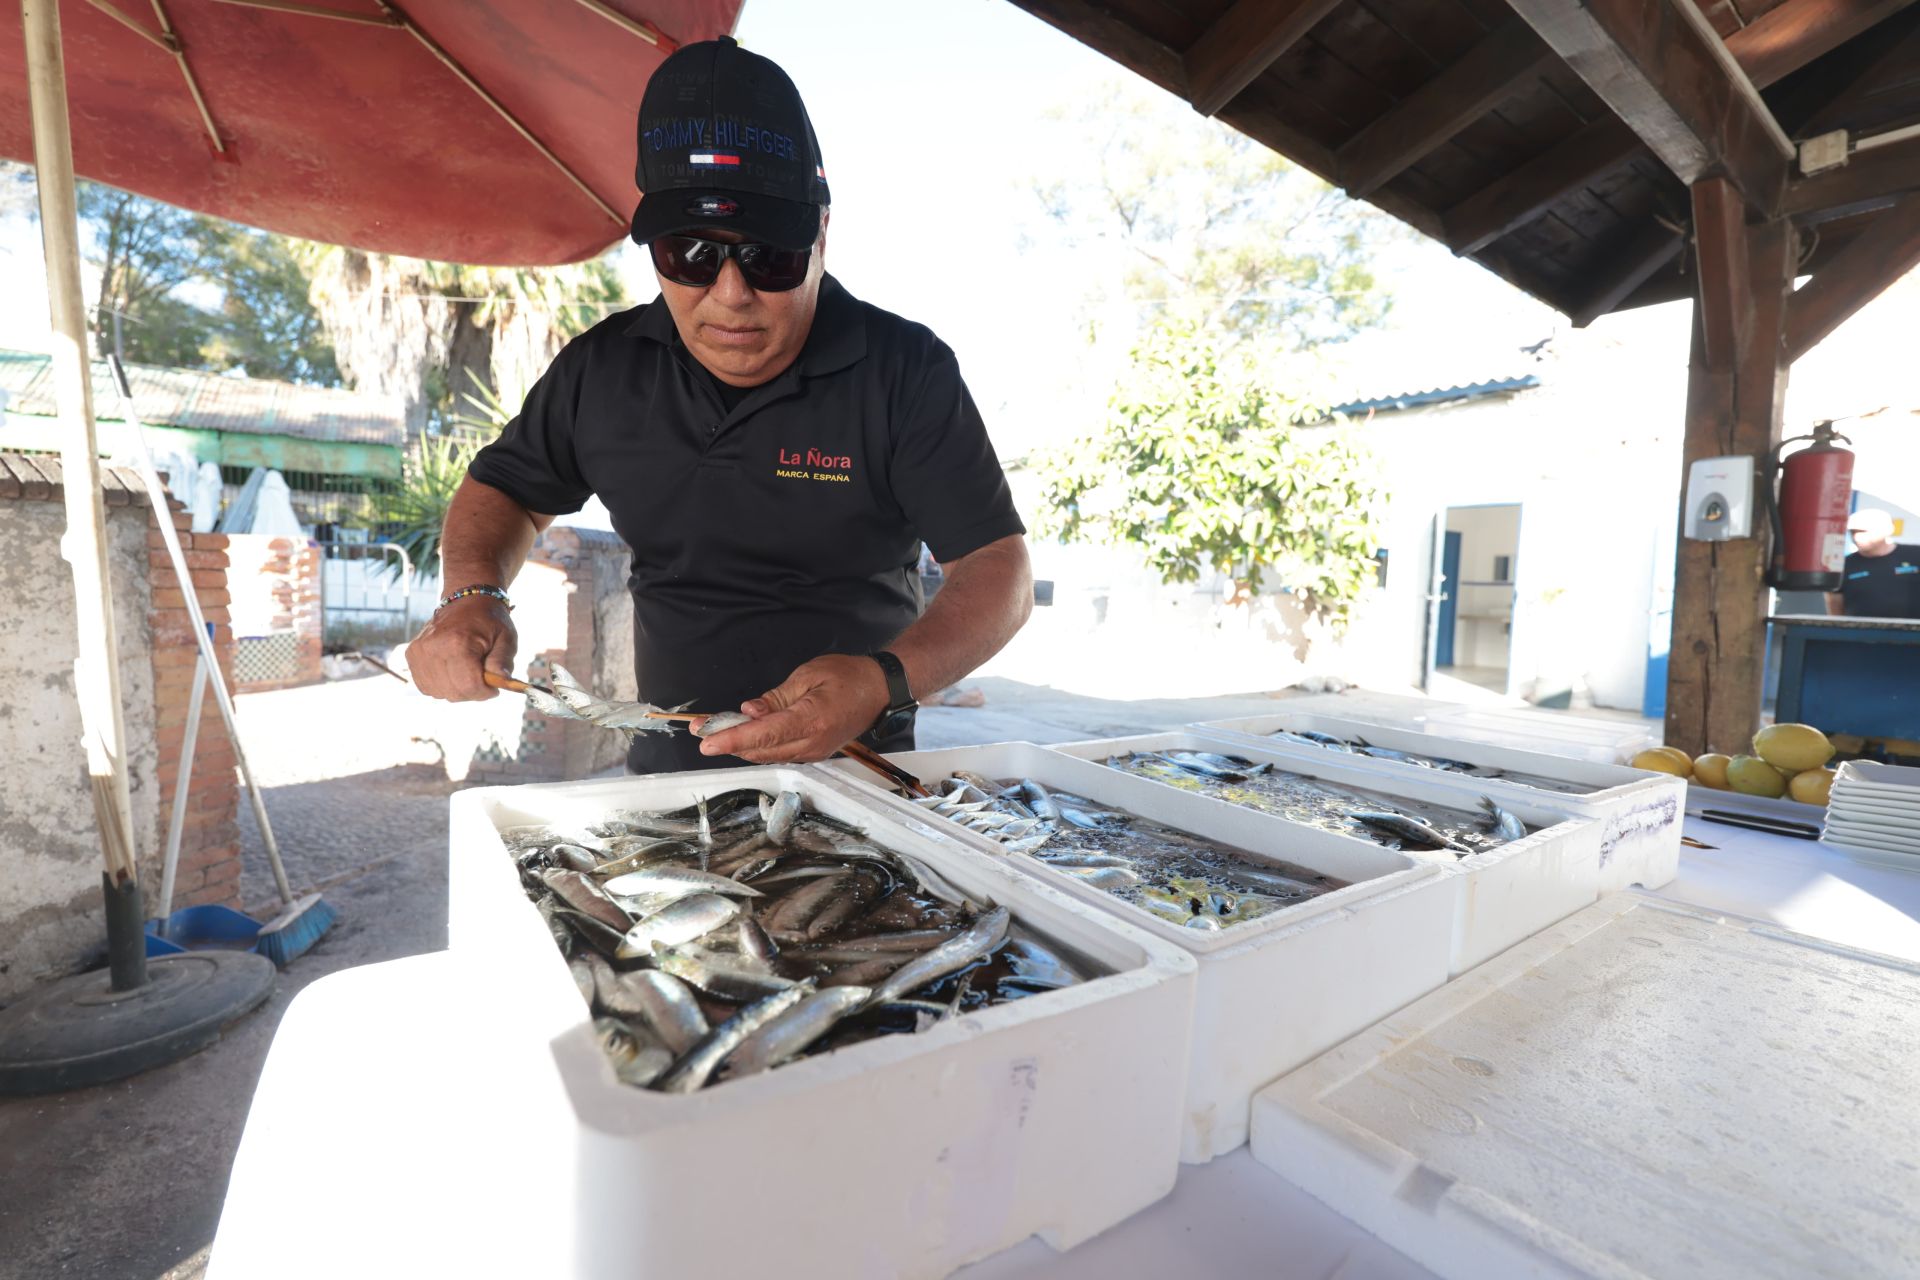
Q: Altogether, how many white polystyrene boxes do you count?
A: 4